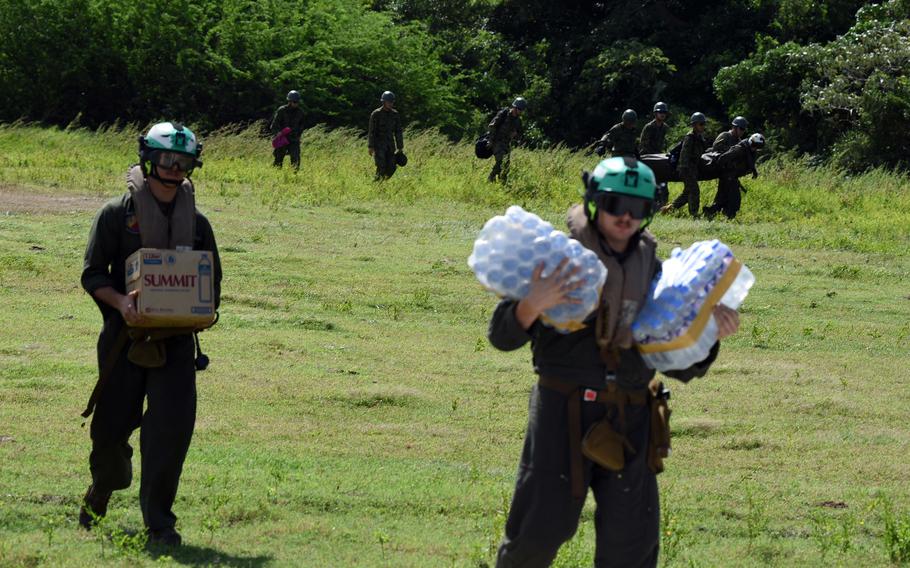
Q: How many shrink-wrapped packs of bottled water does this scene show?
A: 2